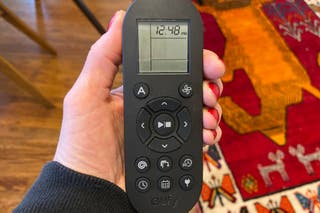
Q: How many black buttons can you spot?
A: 13